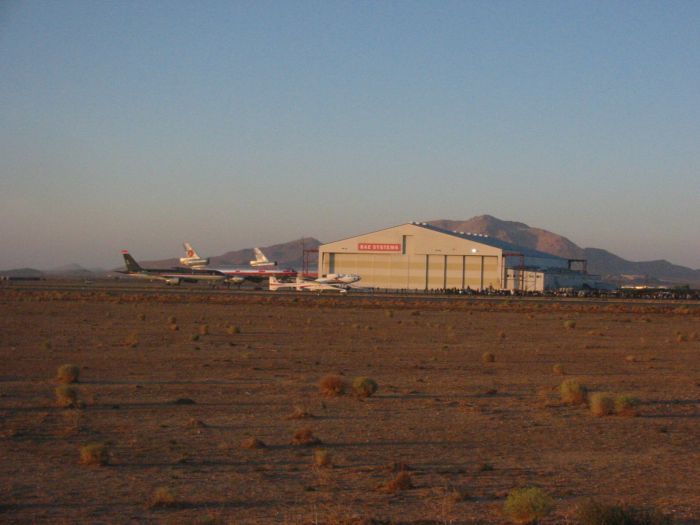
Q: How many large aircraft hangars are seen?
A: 1